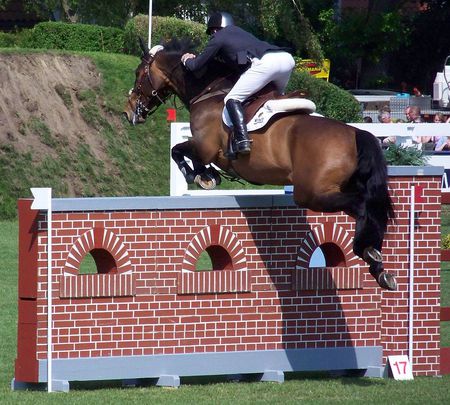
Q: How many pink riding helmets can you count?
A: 0